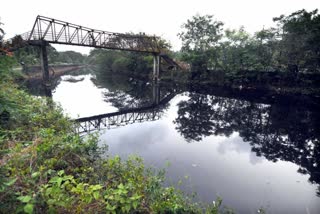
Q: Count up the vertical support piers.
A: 2